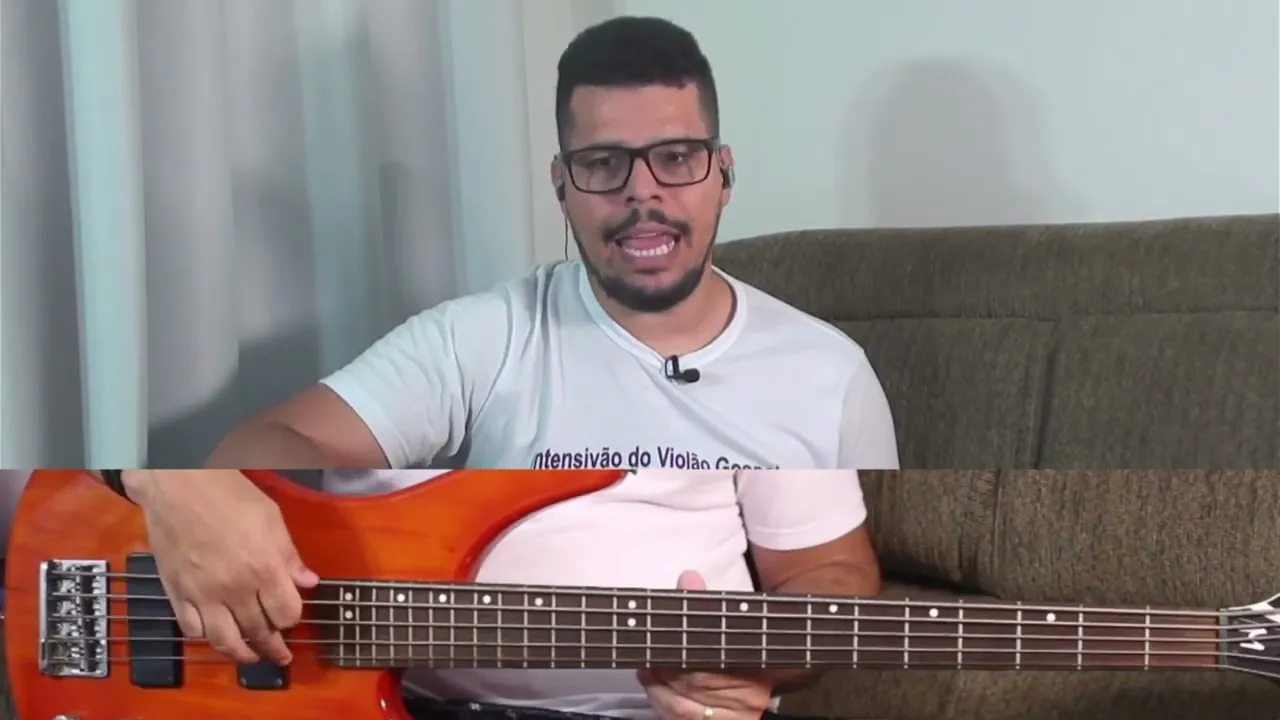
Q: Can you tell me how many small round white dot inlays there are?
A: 12